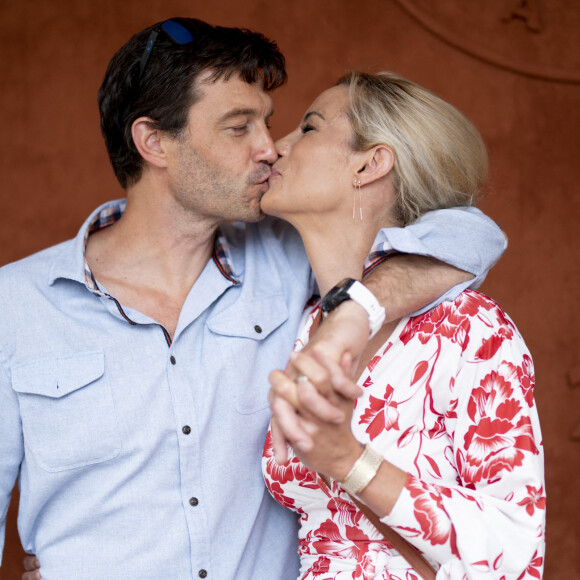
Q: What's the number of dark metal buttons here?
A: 5